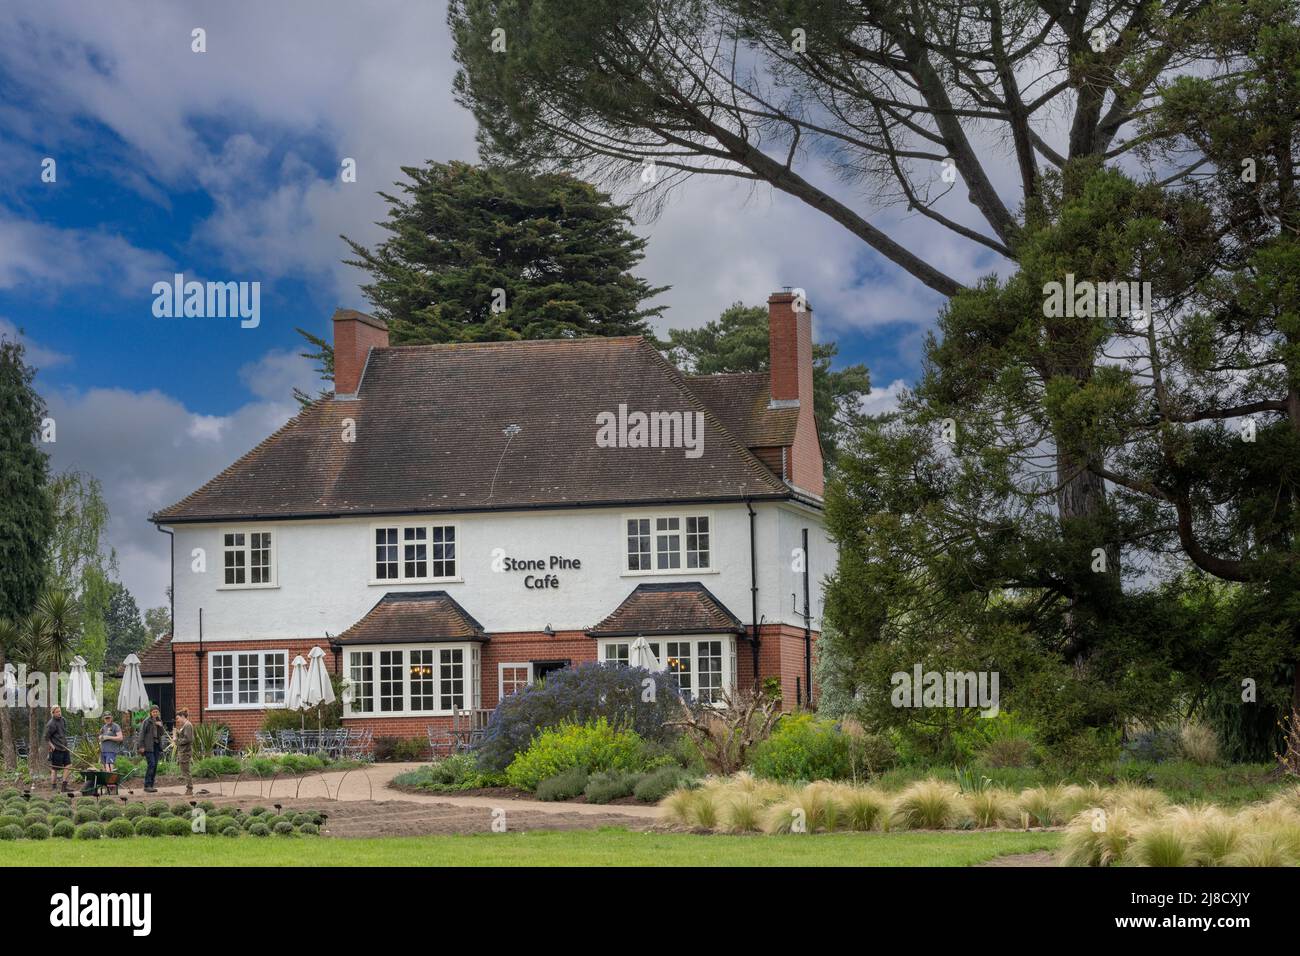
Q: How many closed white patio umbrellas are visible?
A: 6